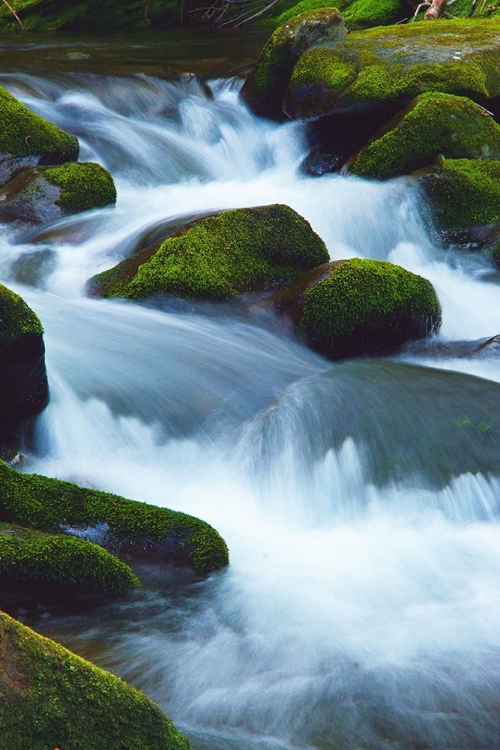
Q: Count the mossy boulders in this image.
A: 12